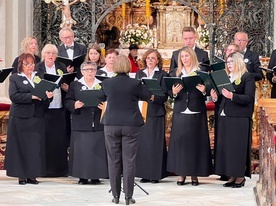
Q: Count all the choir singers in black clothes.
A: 13